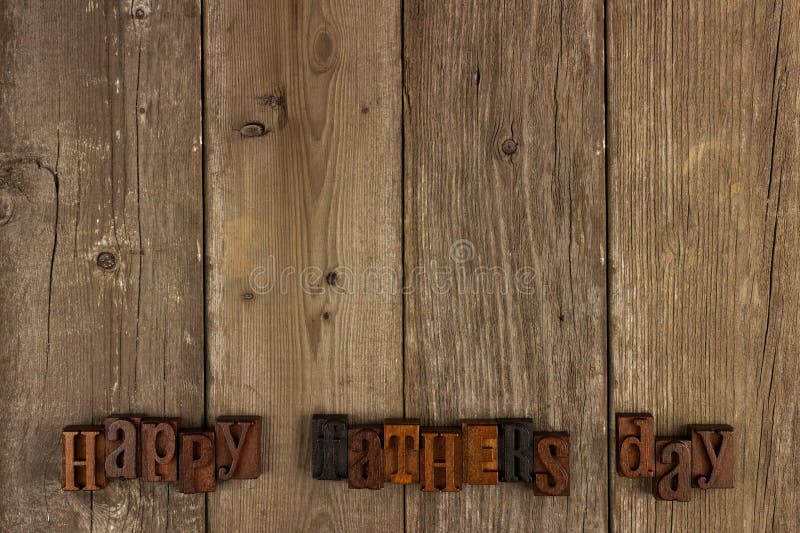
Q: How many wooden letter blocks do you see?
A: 15